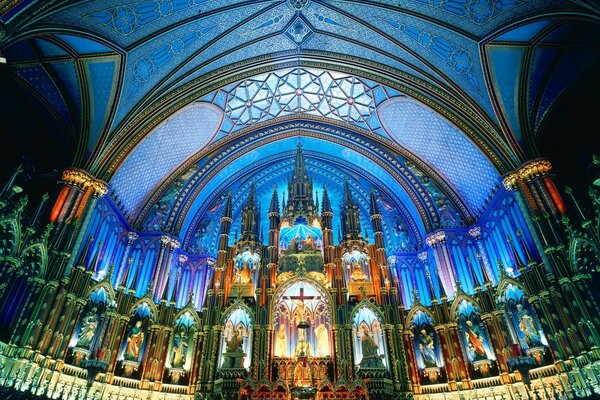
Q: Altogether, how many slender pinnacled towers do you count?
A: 7